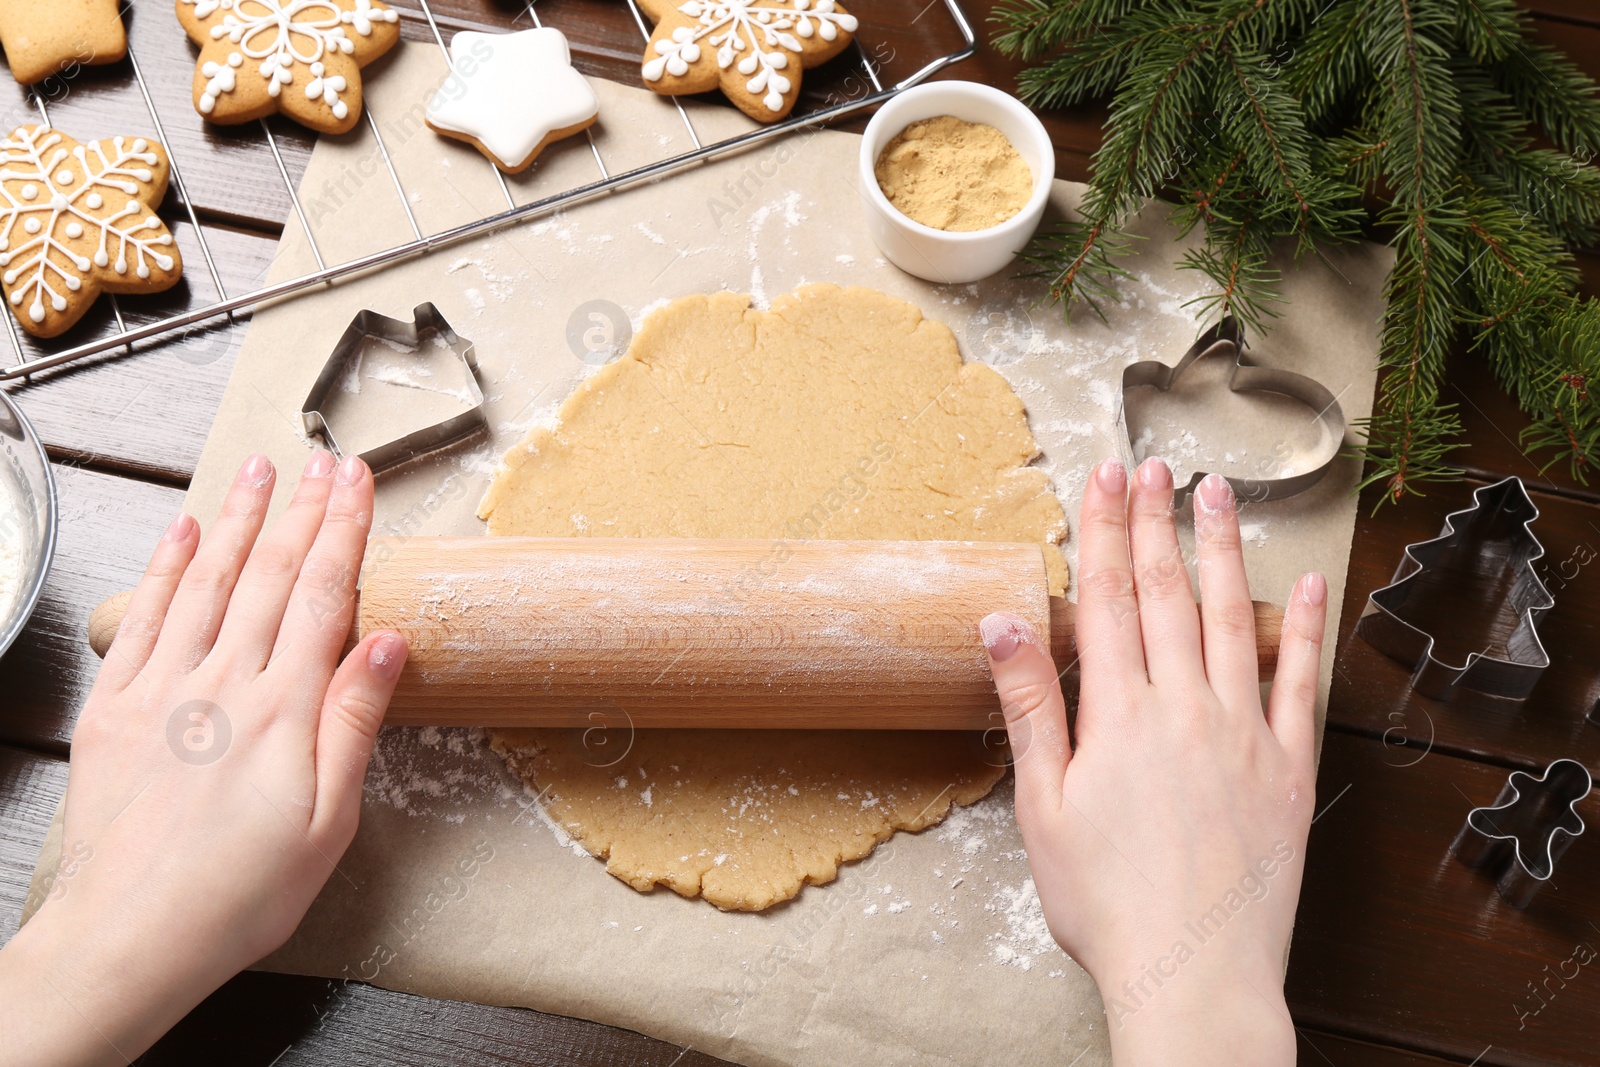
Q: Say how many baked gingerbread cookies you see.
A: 5